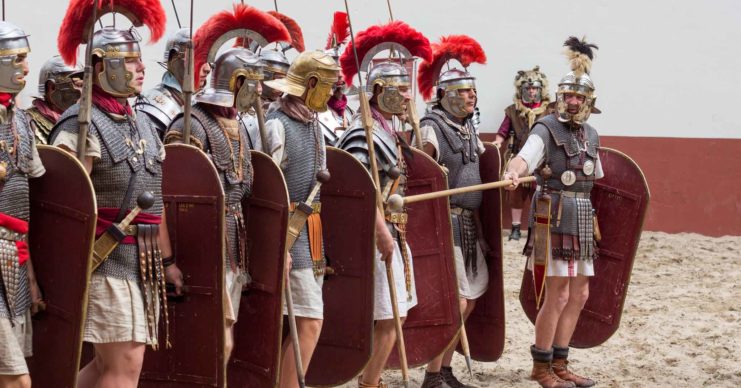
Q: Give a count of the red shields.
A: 7